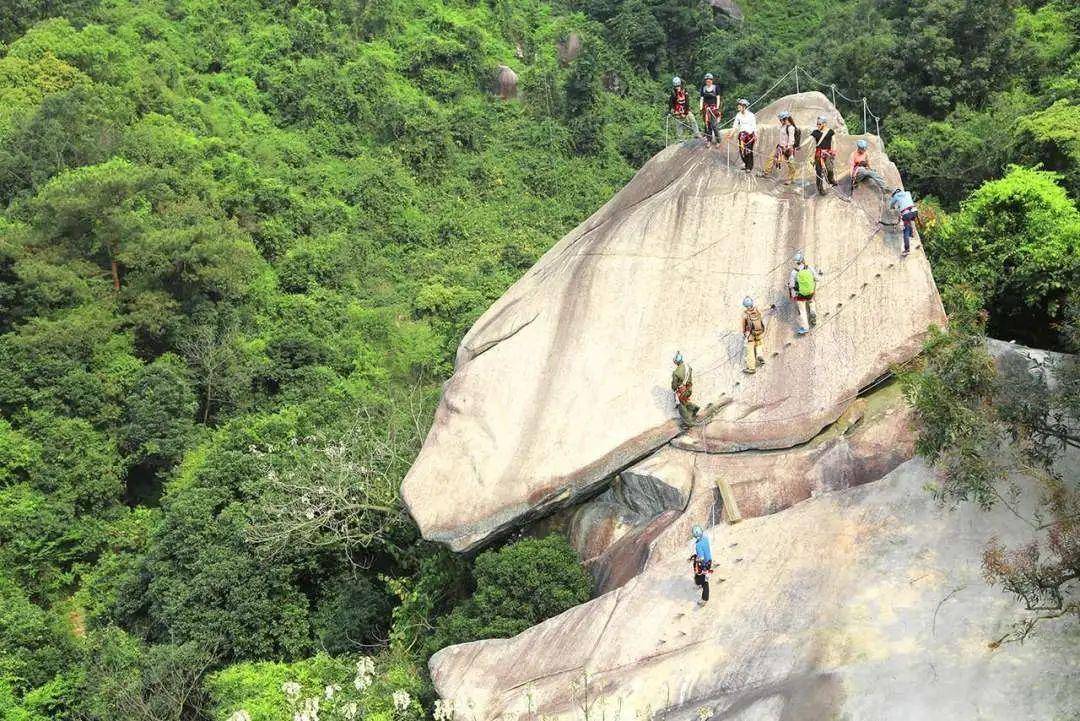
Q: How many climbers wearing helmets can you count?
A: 11